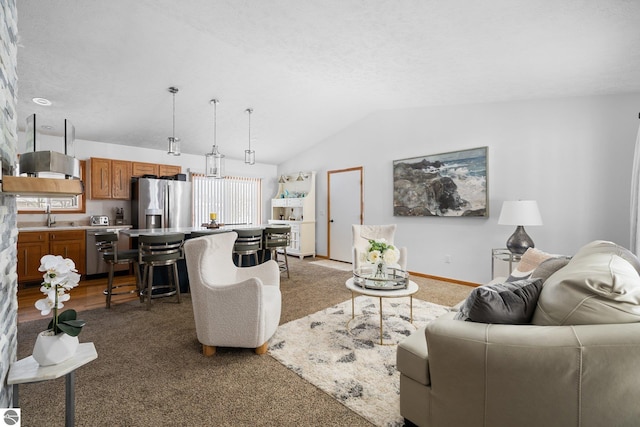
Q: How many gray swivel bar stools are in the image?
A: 5